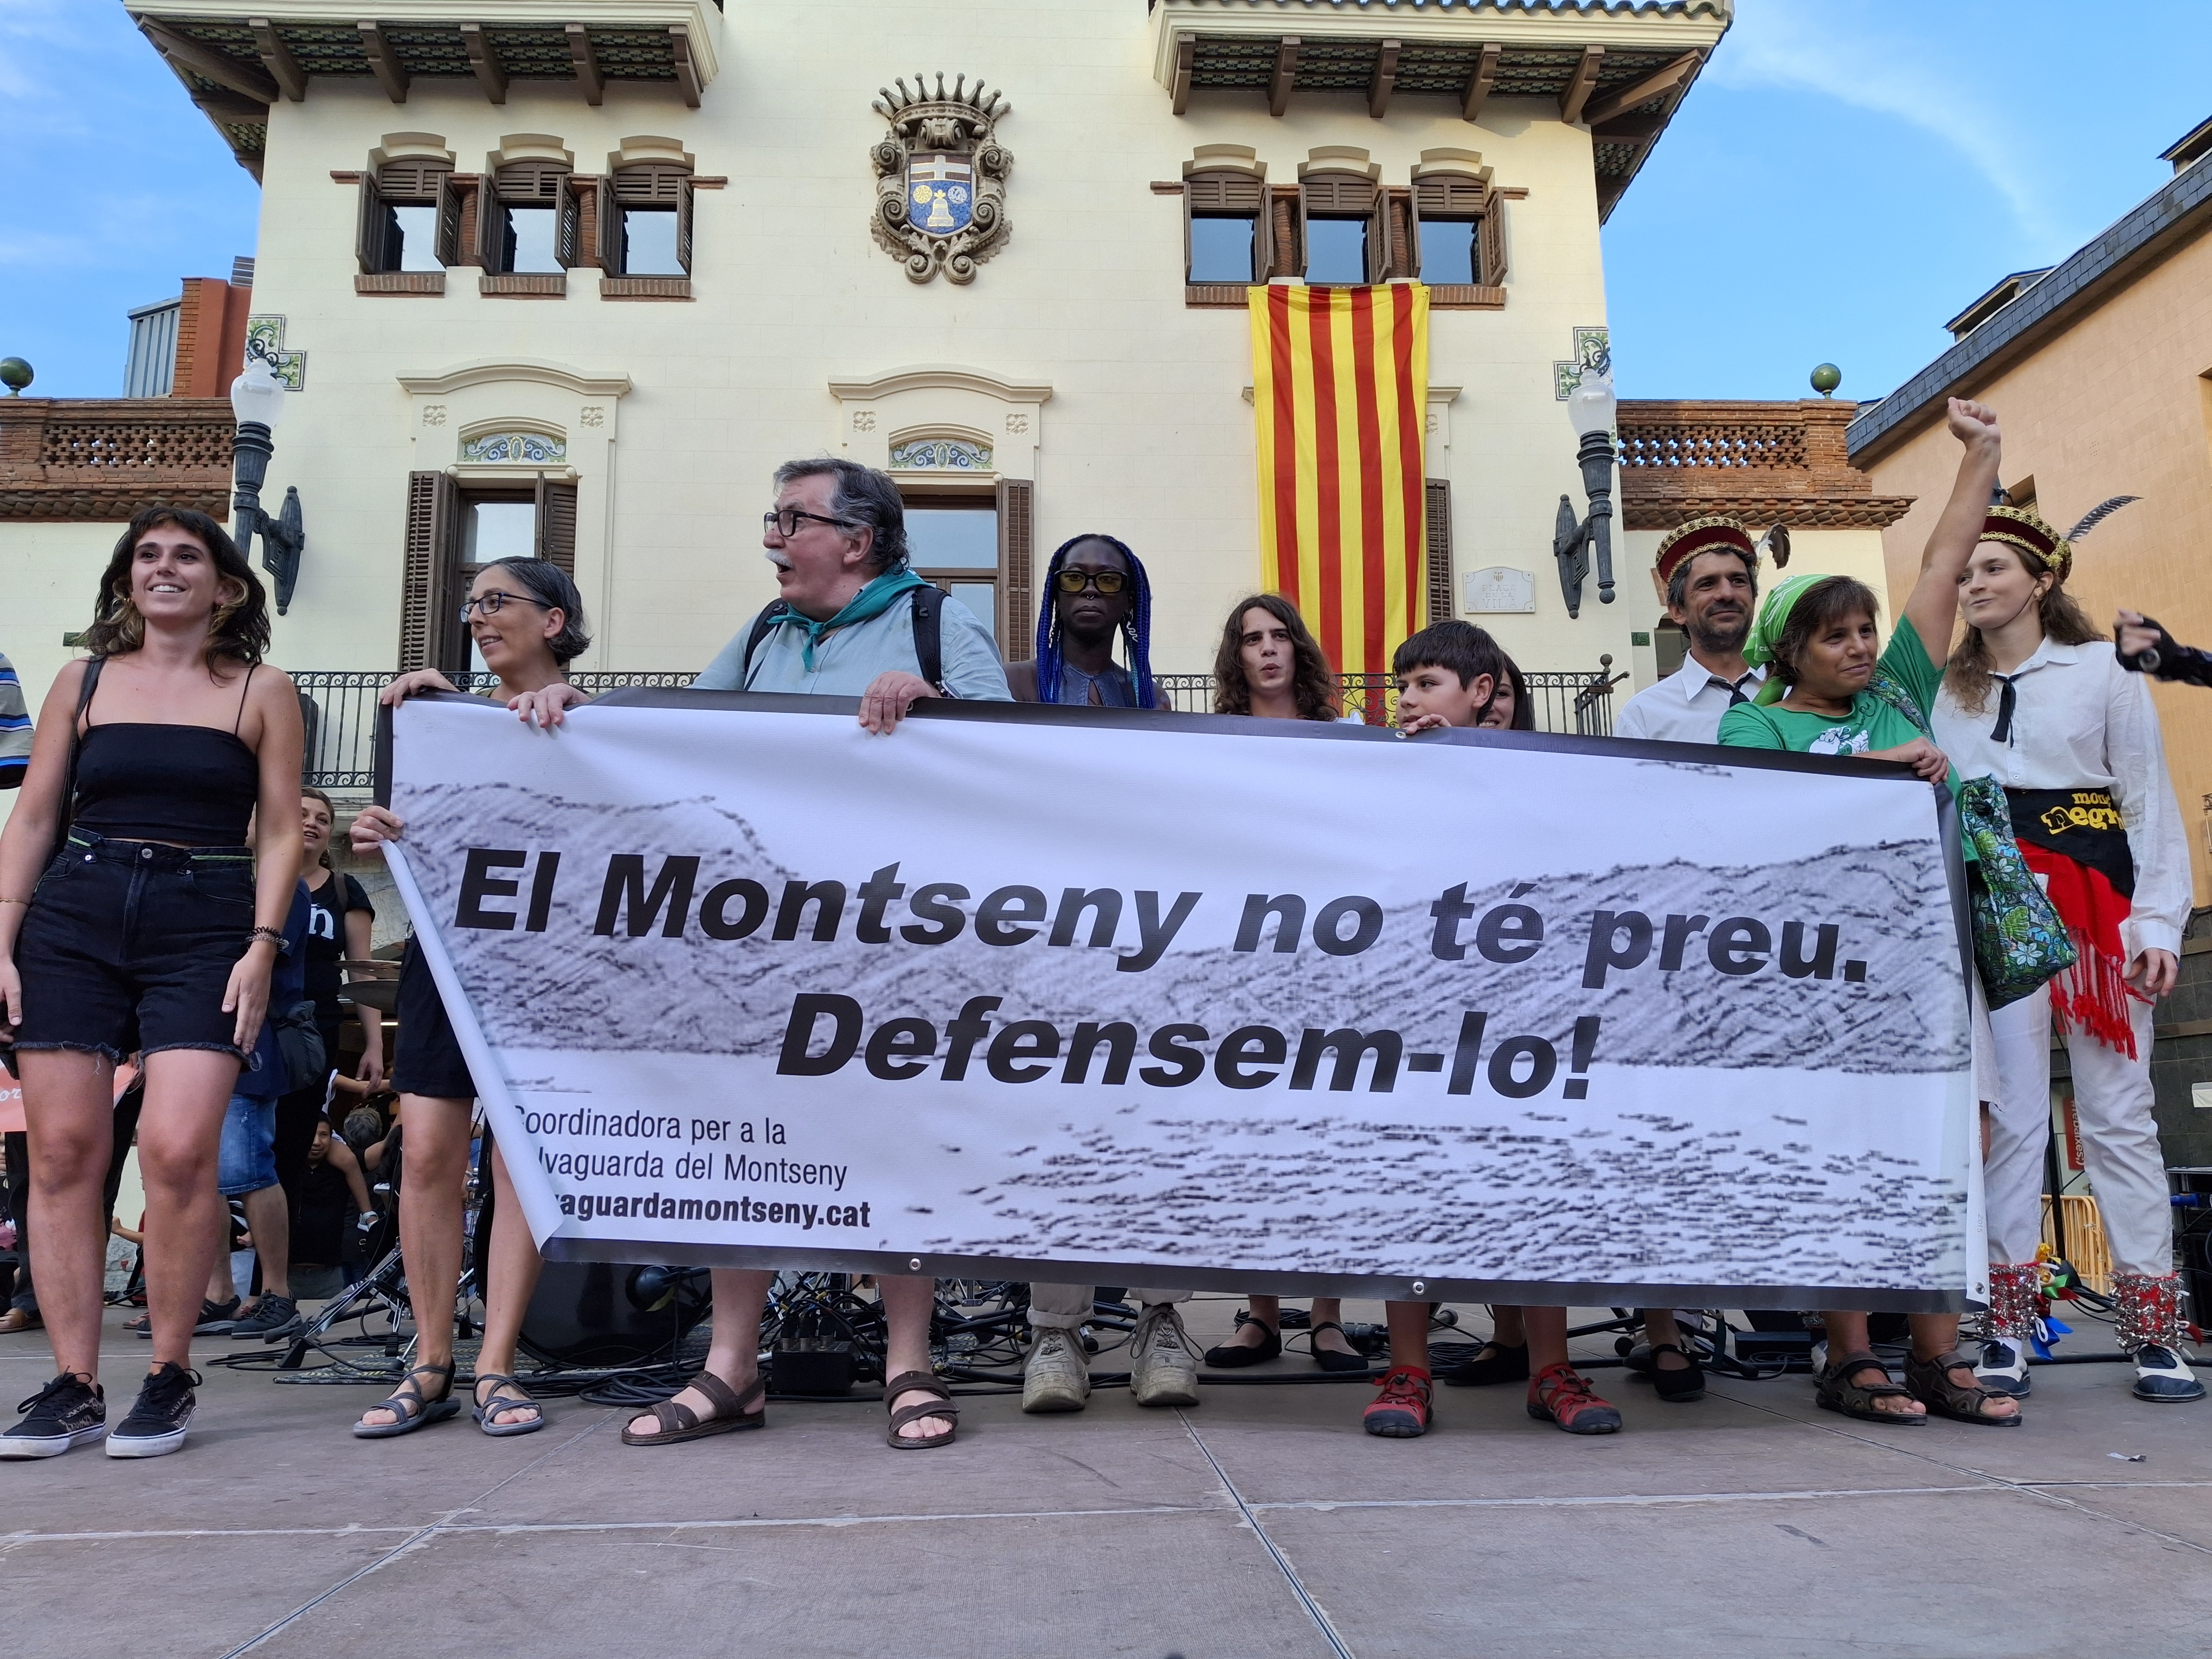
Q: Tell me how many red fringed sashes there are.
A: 1